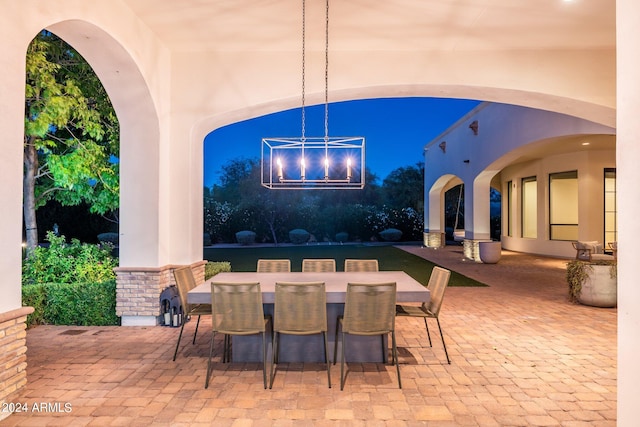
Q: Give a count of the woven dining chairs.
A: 8